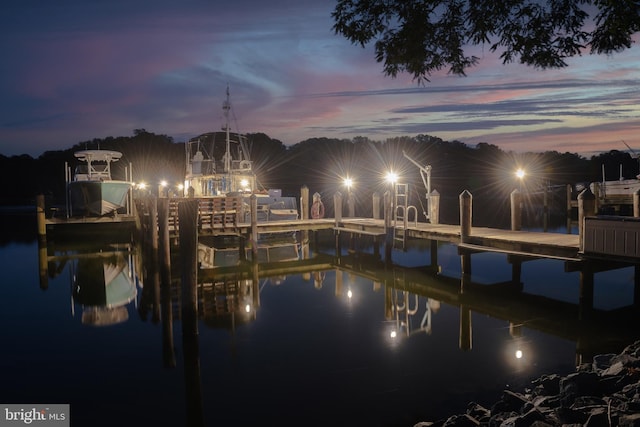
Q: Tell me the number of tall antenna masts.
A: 1